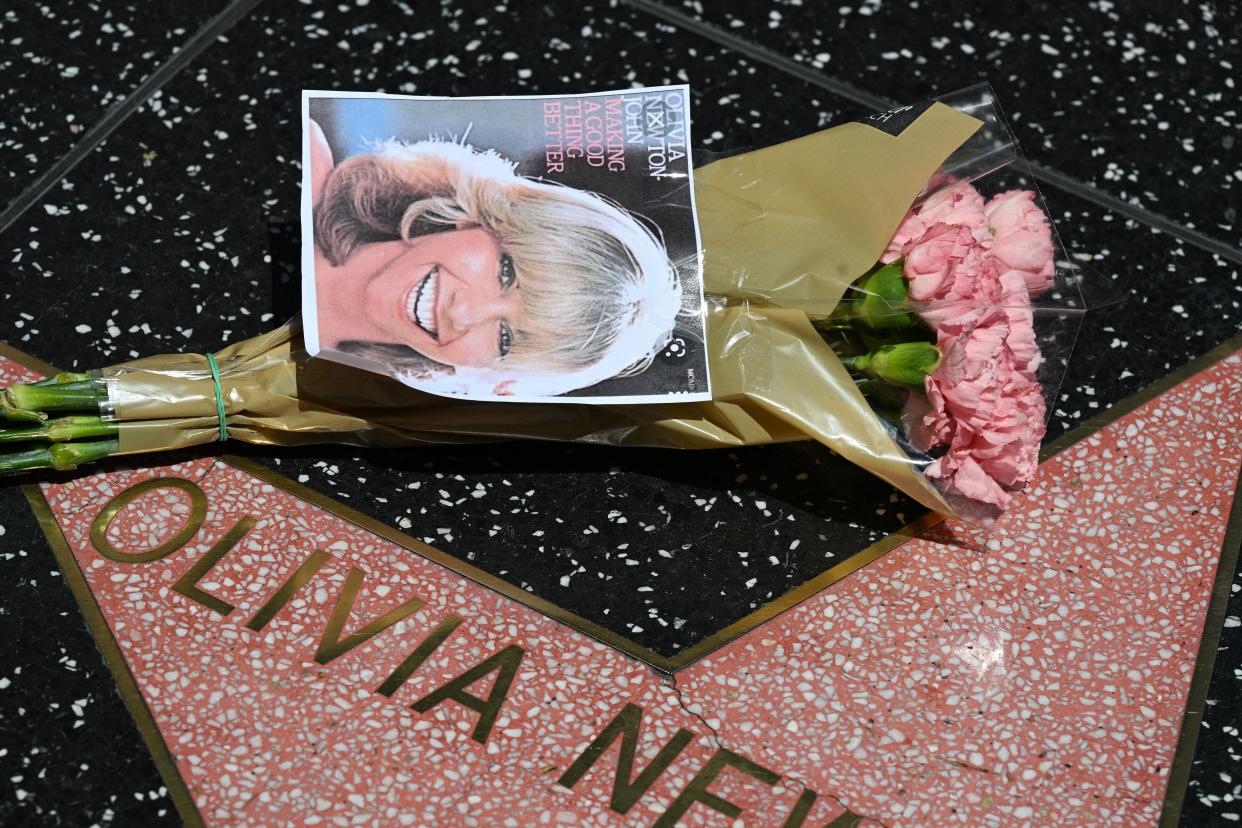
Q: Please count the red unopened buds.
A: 0